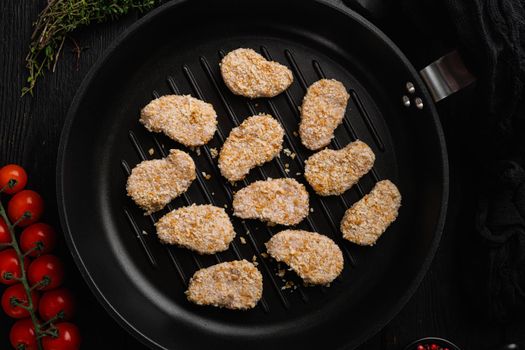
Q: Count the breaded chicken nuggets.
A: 11